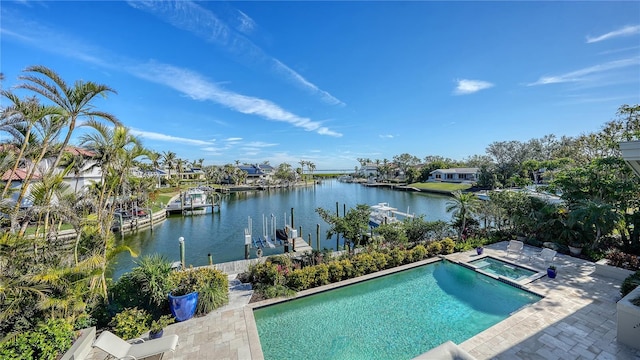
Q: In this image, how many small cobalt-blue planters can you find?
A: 3